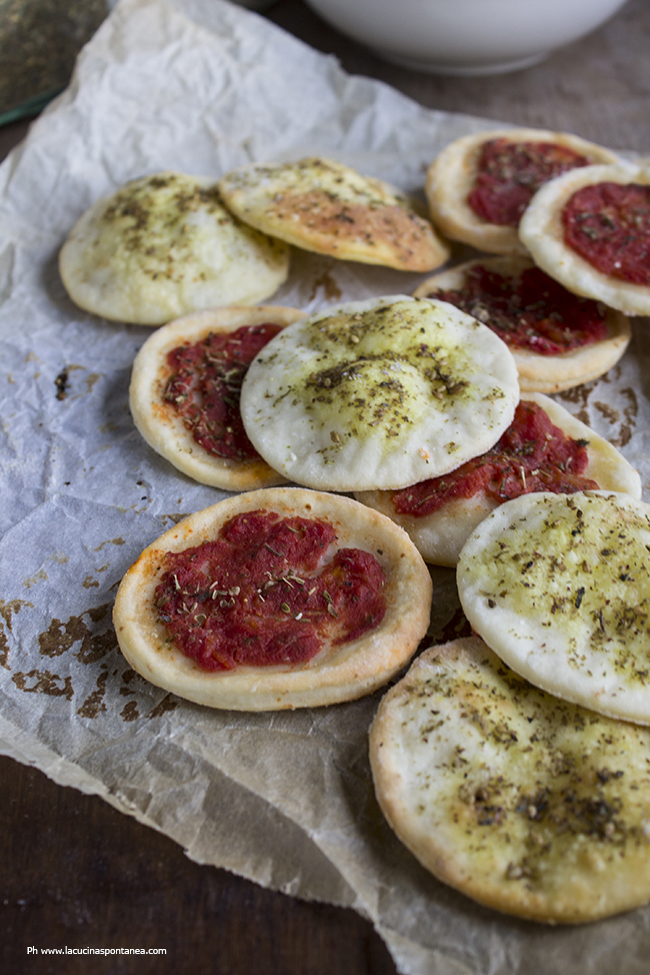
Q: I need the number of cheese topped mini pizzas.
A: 5